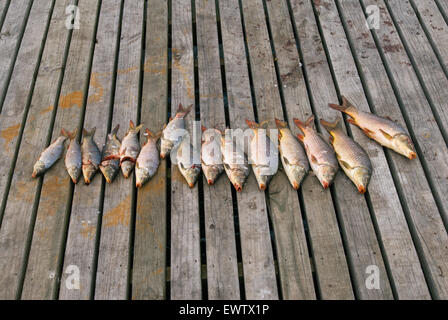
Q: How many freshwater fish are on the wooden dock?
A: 15